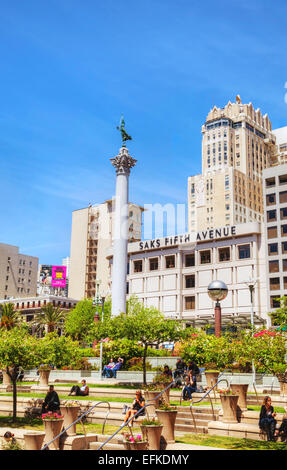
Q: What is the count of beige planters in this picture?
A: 14